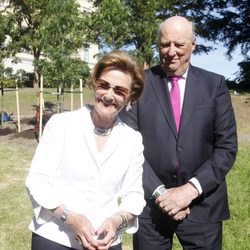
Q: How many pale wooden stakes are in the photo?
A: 4